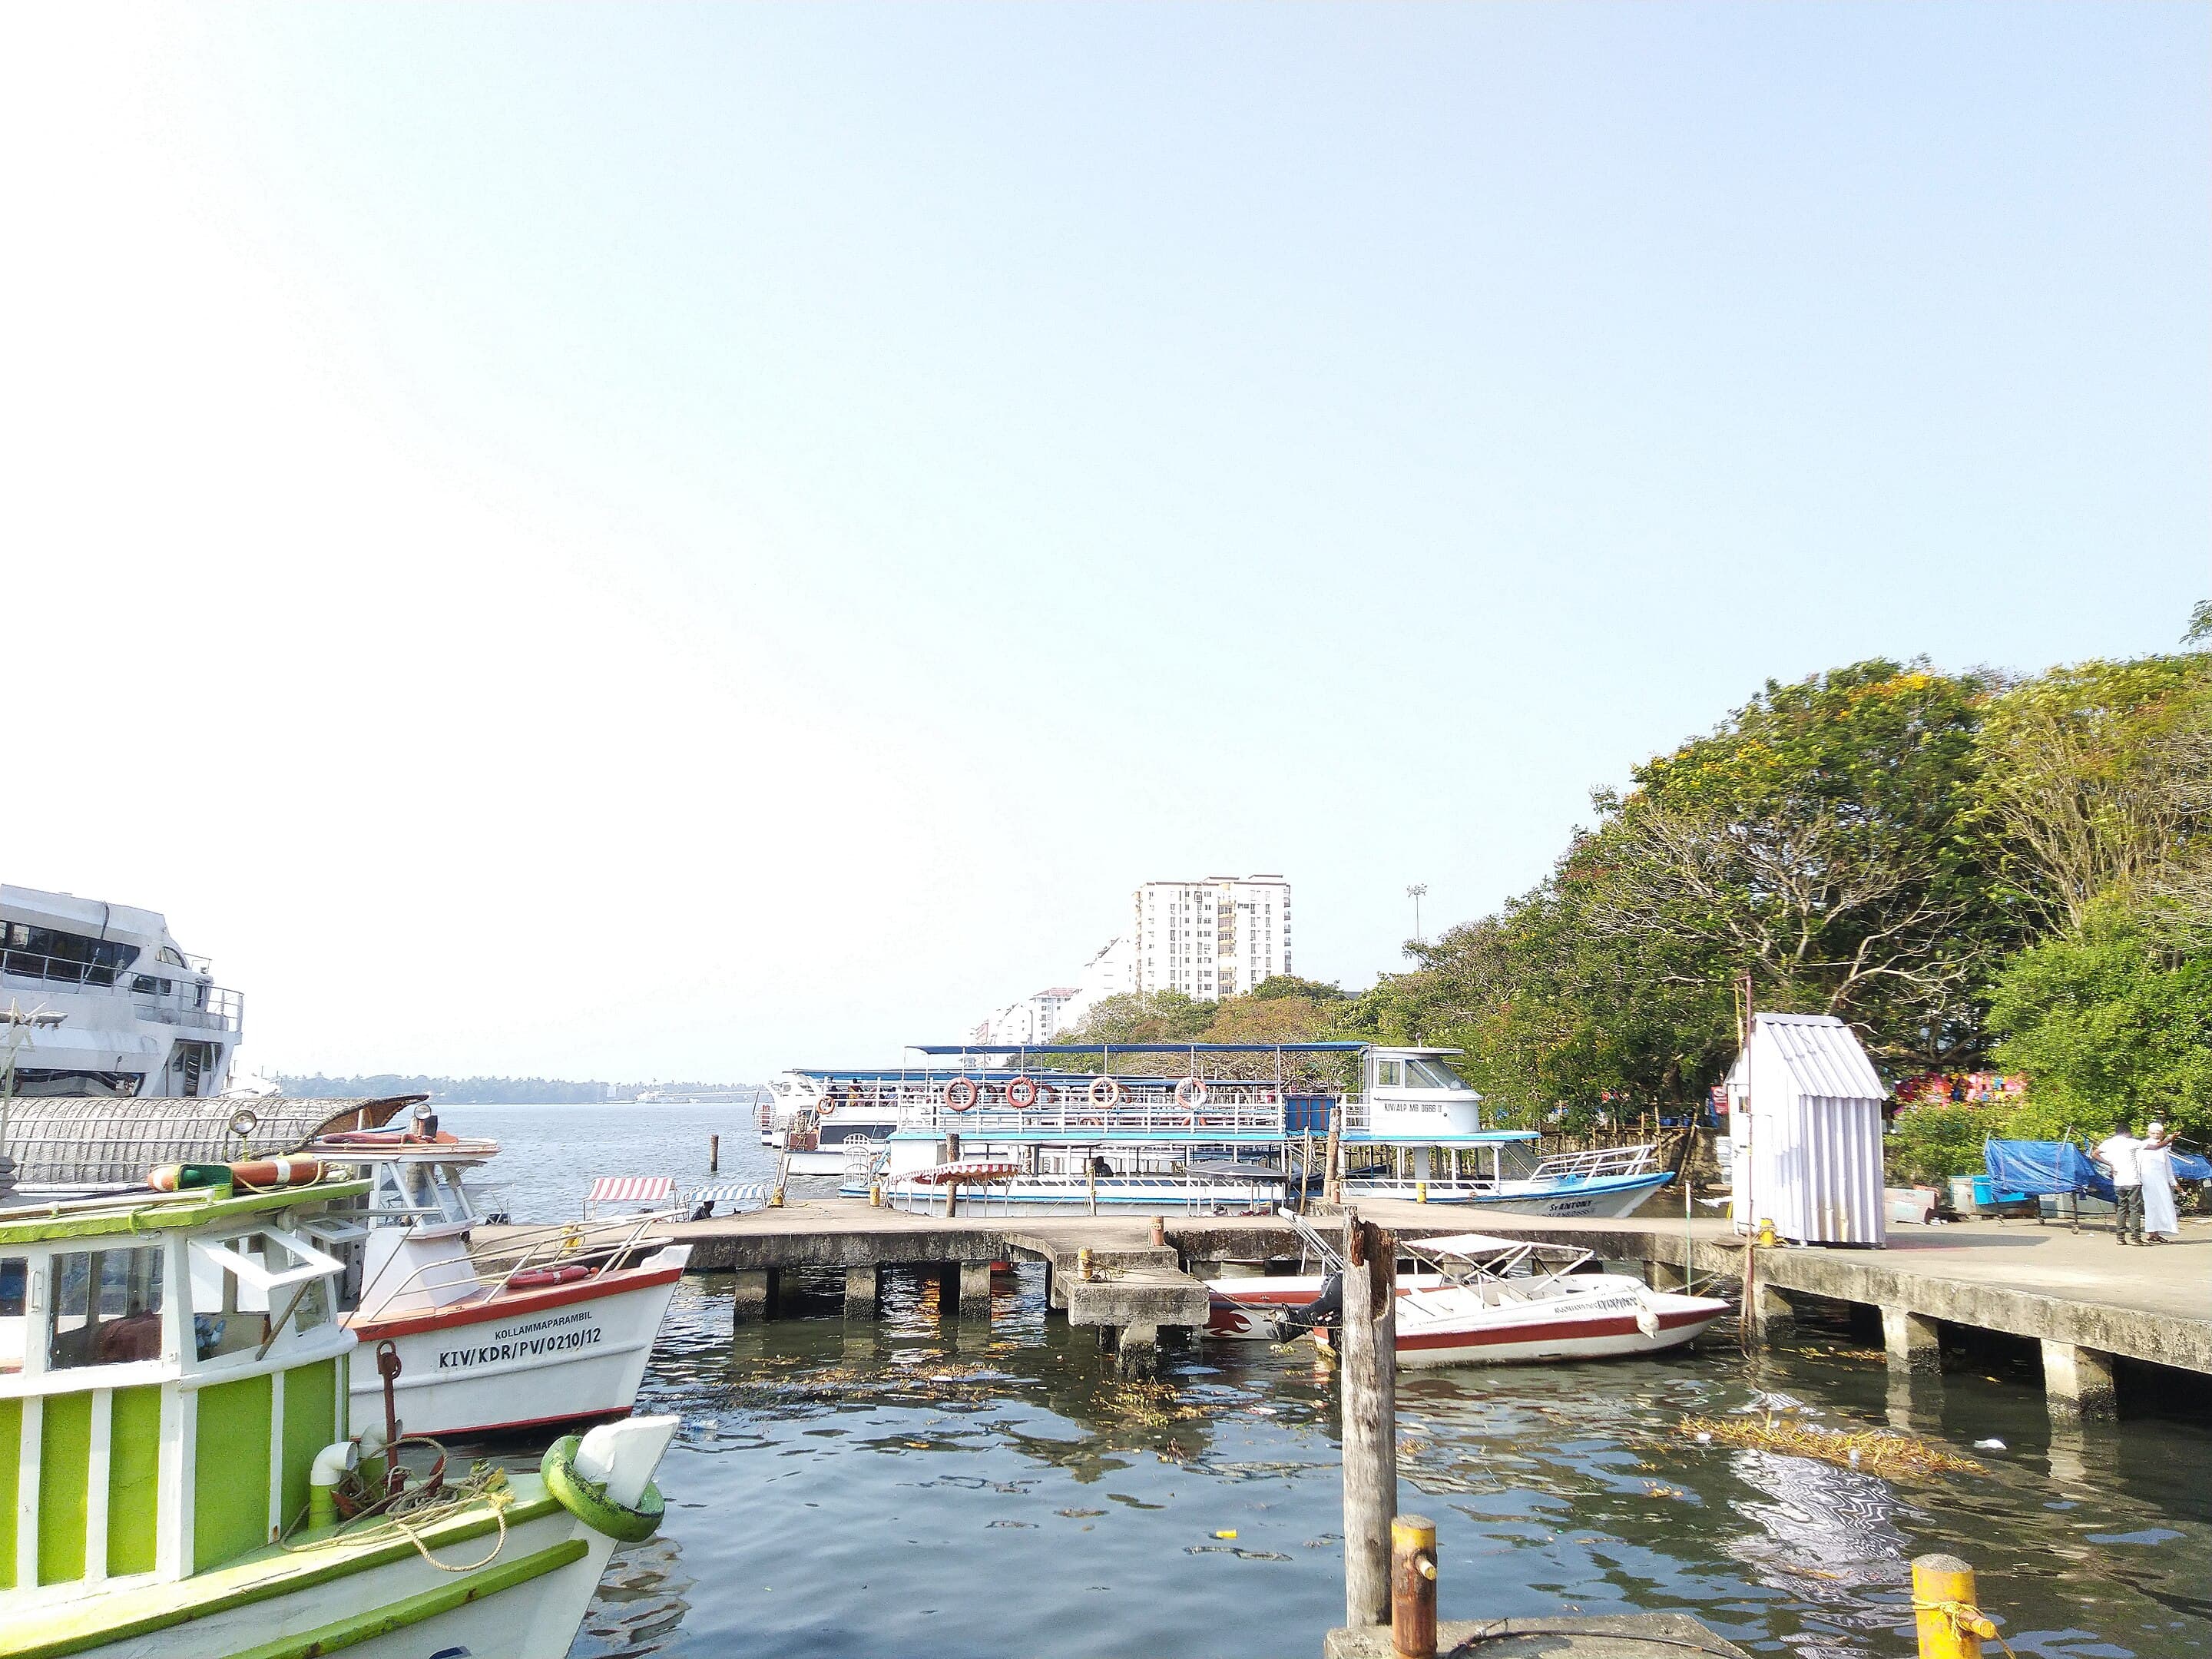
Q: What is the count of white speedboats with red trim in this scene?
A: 2